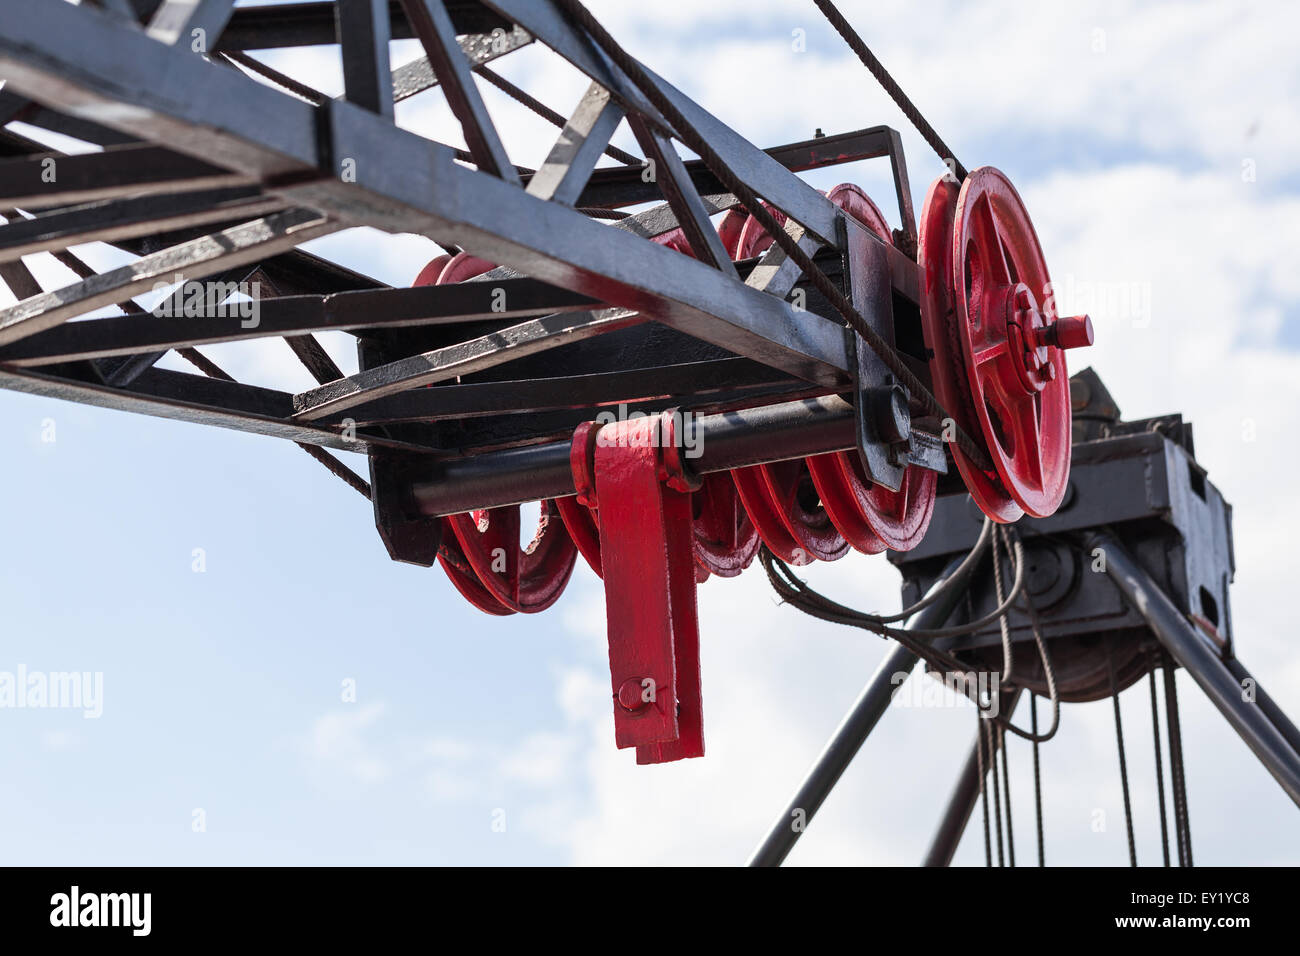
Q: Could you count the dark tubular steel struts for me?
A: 4